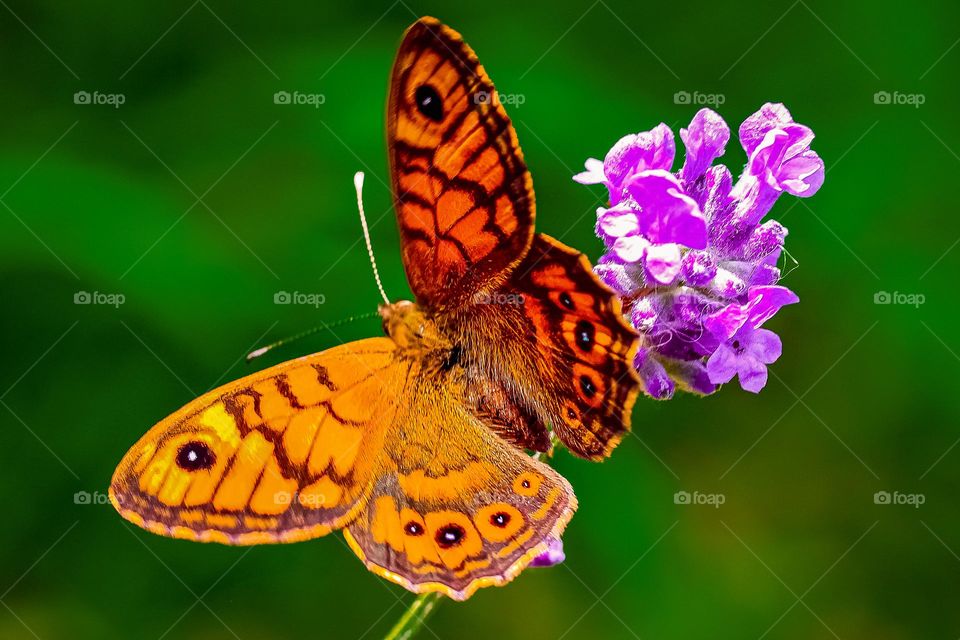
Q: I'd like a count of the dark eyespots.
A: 10